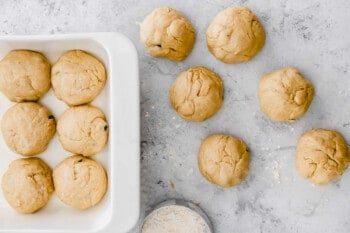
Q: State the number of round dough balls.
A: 12